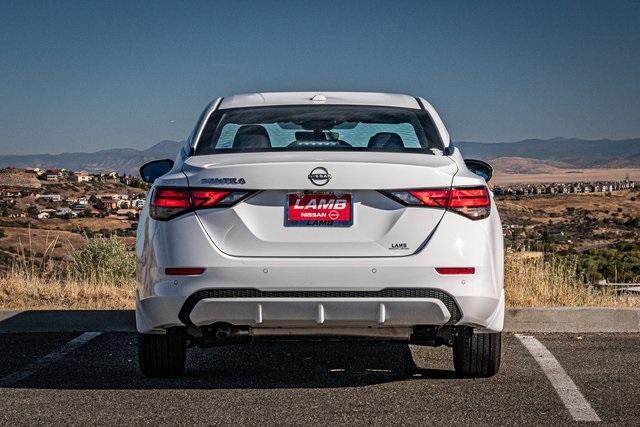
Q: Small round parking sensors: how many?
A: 4